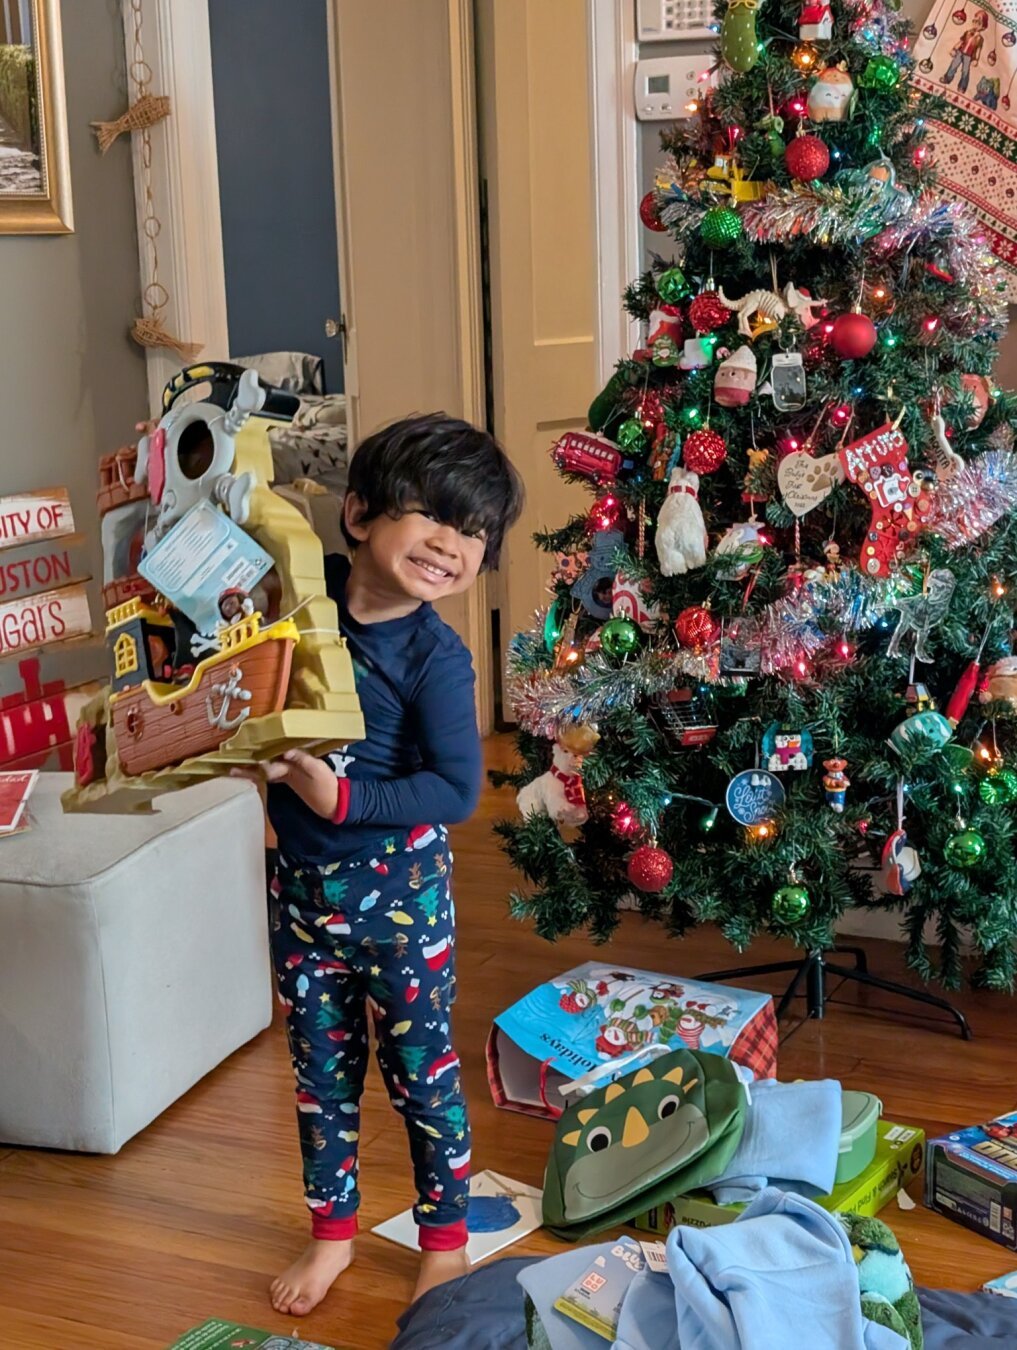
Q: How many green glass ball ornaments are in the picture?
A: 8